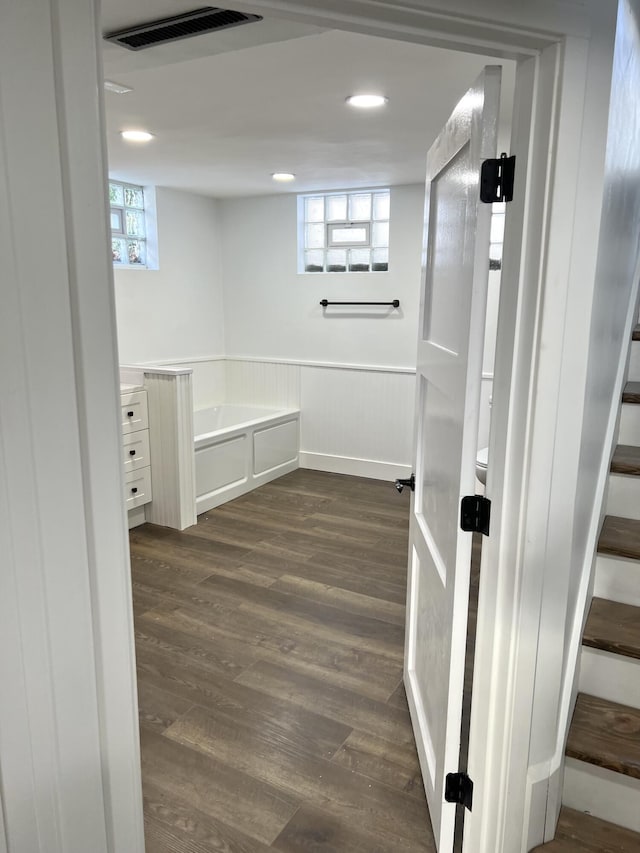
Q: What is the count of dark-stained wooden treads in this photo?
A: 6